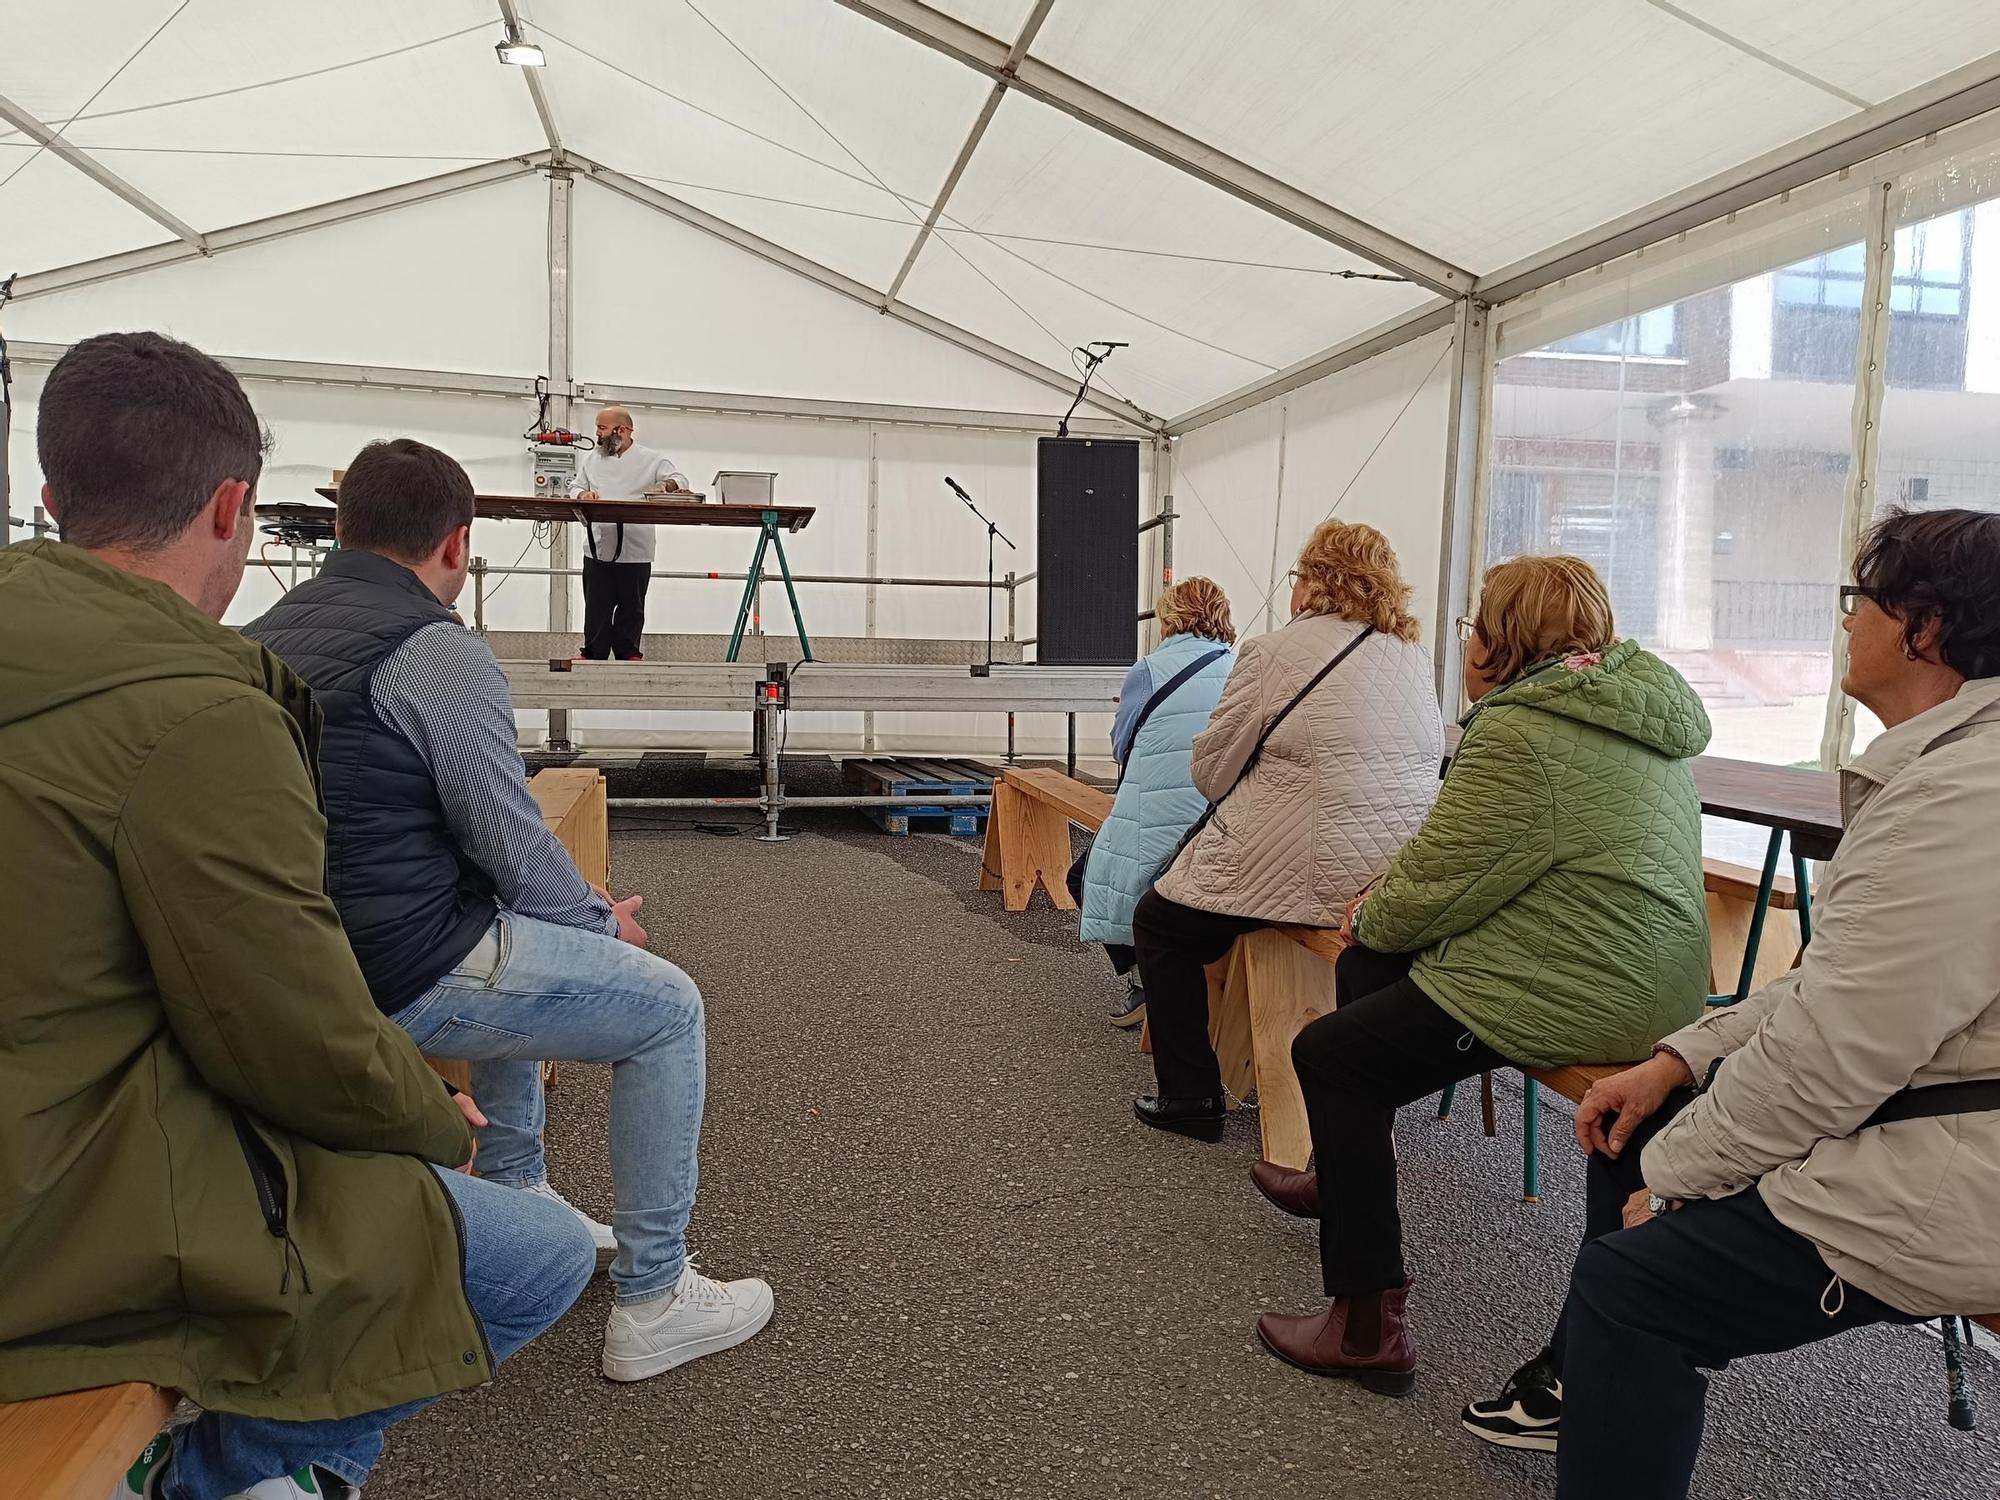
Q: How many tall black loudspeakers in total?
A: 1